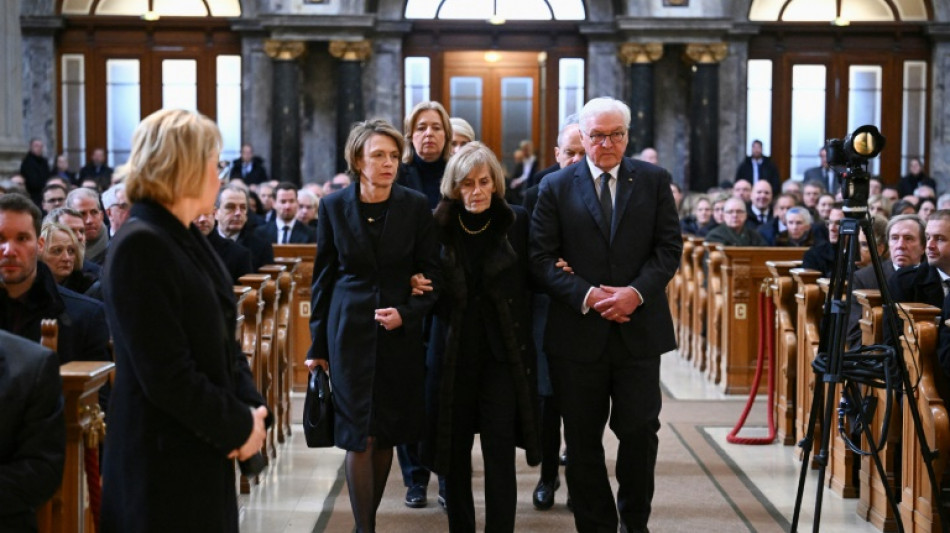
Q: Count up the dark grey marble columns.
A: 4